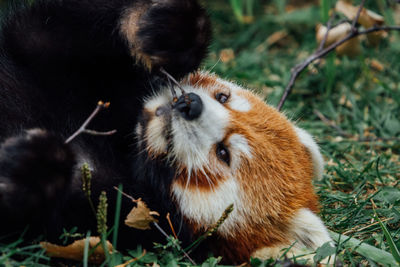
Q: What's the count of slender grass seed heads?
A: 3